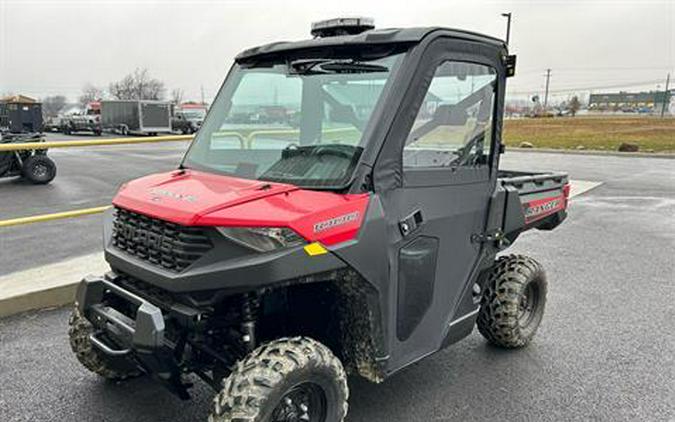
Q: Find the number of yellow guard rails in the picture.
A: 2